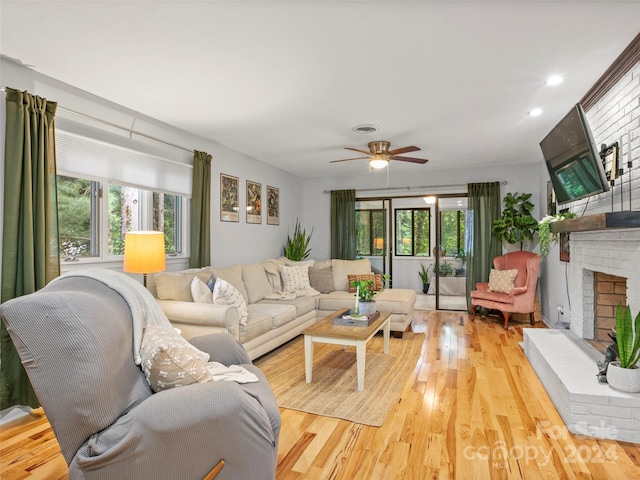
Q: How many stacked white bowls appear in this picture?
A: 0